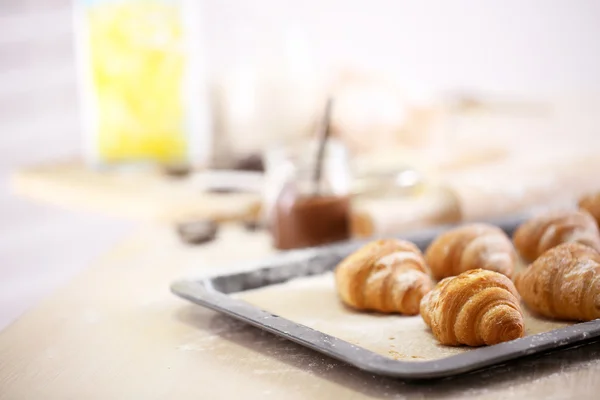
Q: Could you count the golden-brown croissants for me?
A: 6